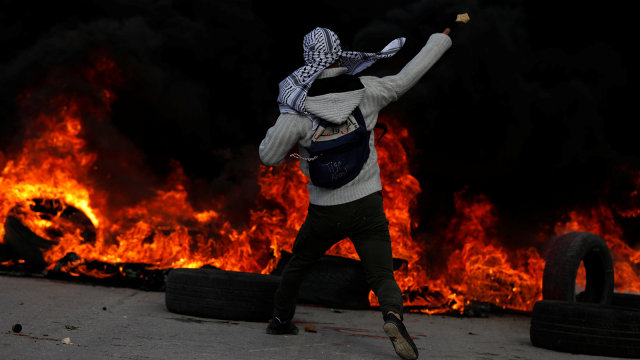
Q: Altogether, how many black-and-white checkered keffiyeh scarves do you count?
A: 1